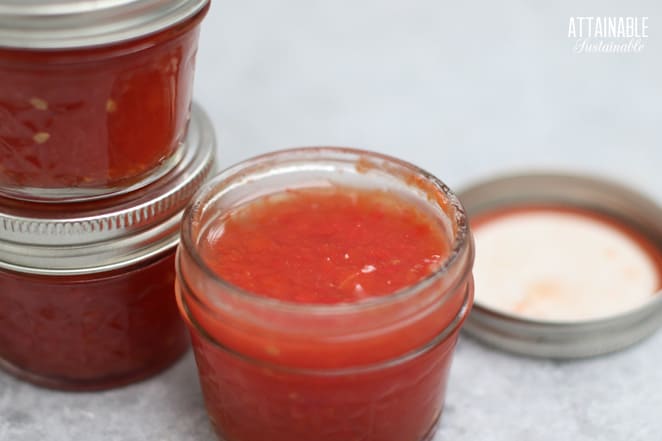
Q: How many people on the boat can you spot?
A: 0